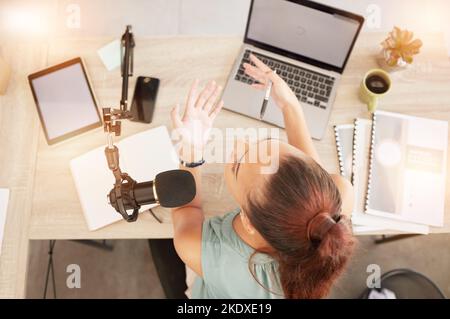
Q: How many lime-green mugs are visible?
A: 1